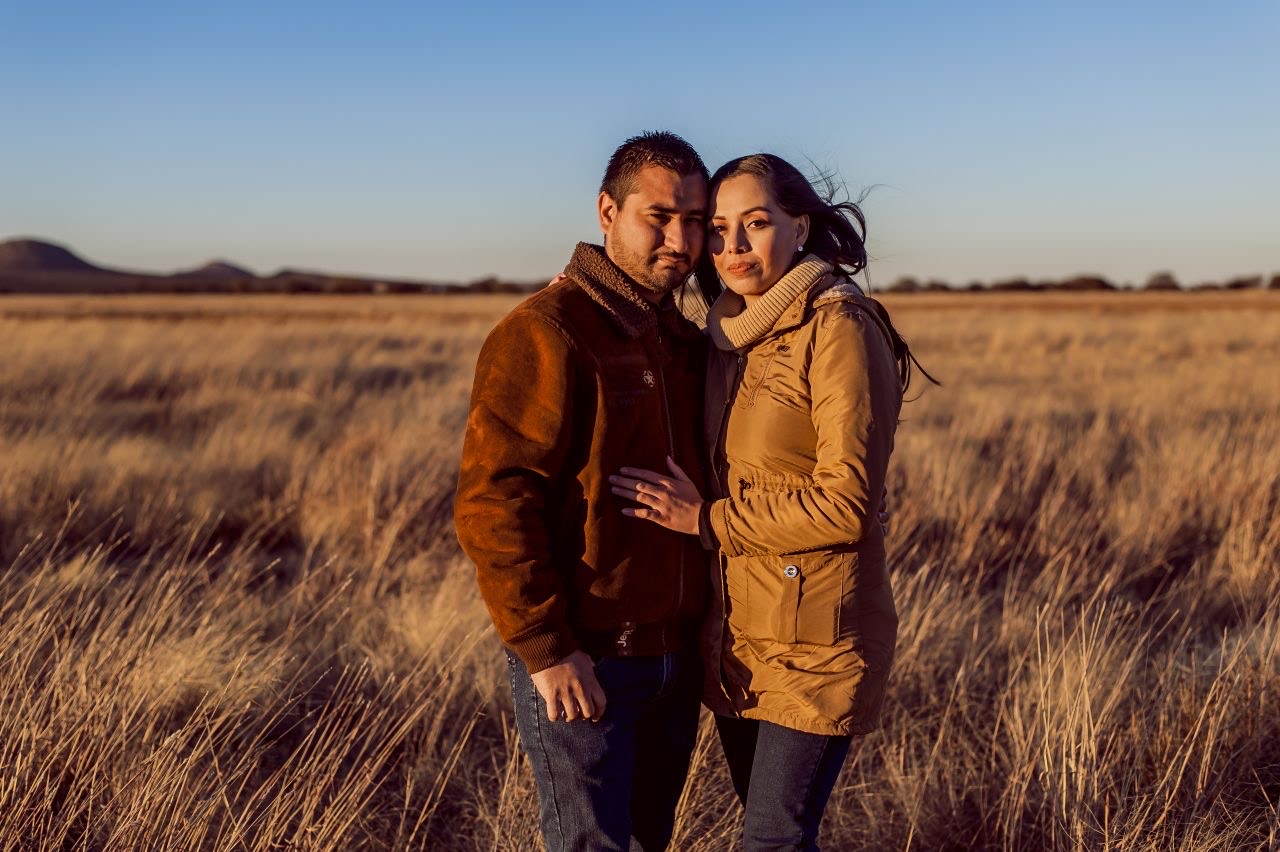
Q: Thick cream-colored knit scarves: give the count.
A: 1